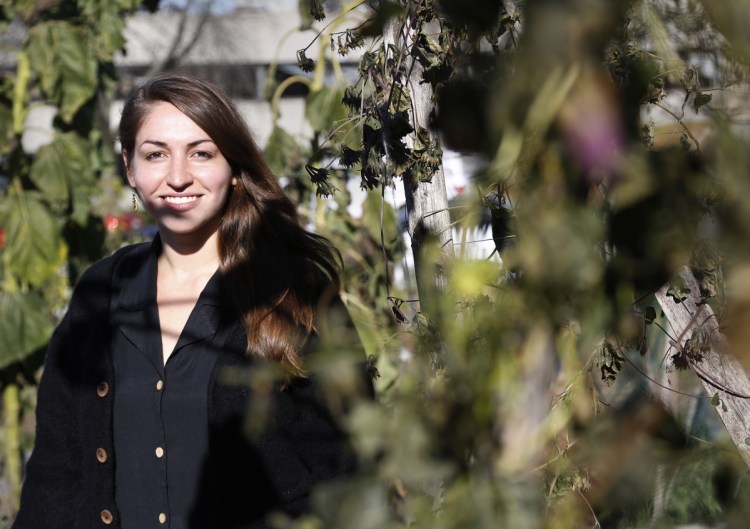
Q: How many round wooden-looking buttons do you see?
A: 3